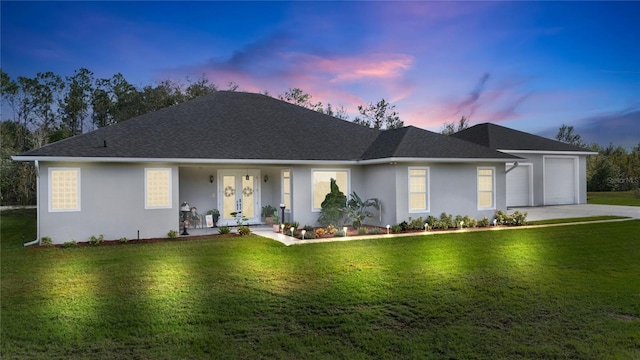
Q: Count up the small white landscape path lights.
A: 8